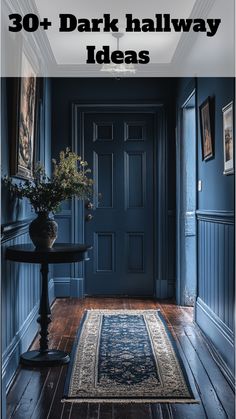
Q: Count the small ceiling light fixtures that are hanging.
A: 1